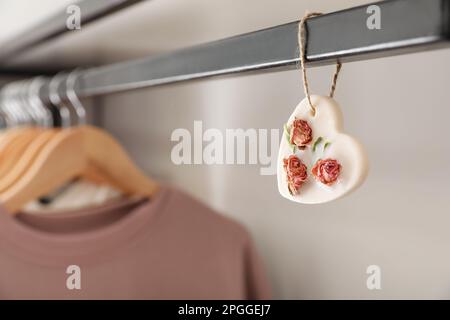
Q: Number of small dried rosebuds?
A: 3